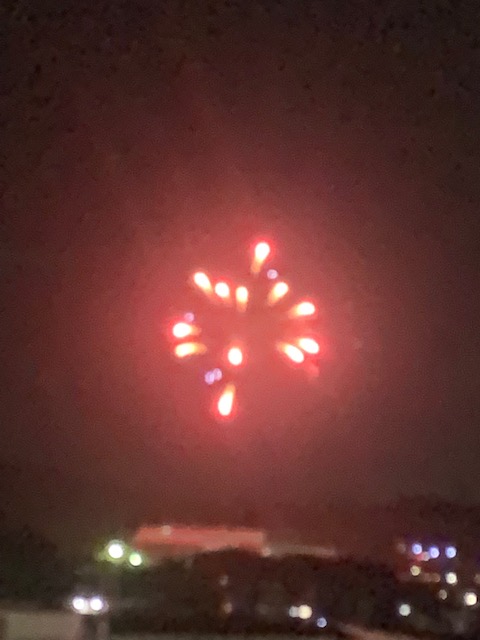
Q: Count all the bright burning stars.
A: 12